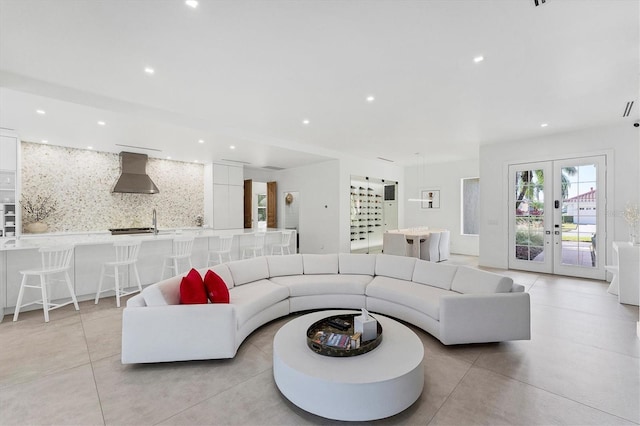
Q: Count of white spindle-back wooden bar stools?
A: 6